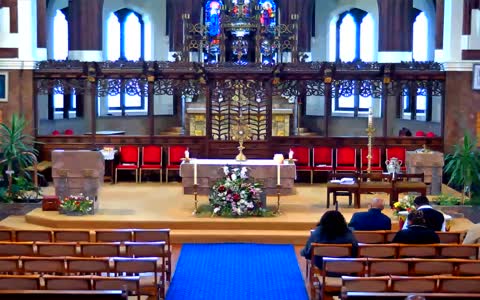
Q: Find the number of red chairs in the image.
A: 8